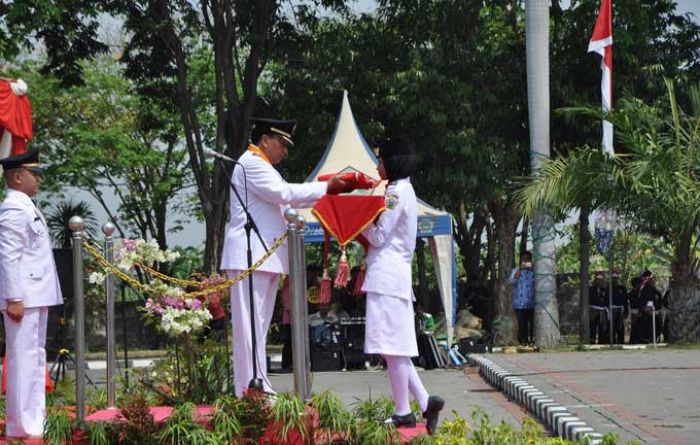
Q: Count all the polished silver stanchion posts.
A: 4